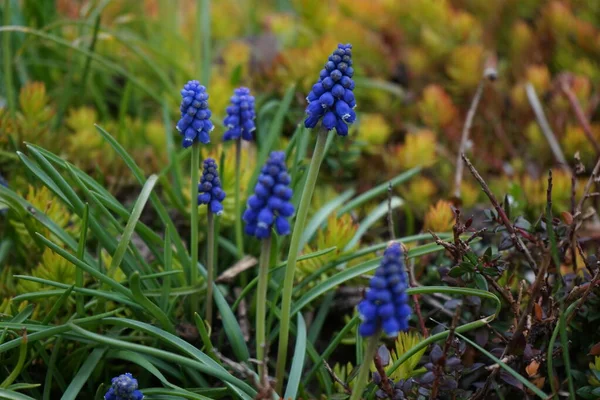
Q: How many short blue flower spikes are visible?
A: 7